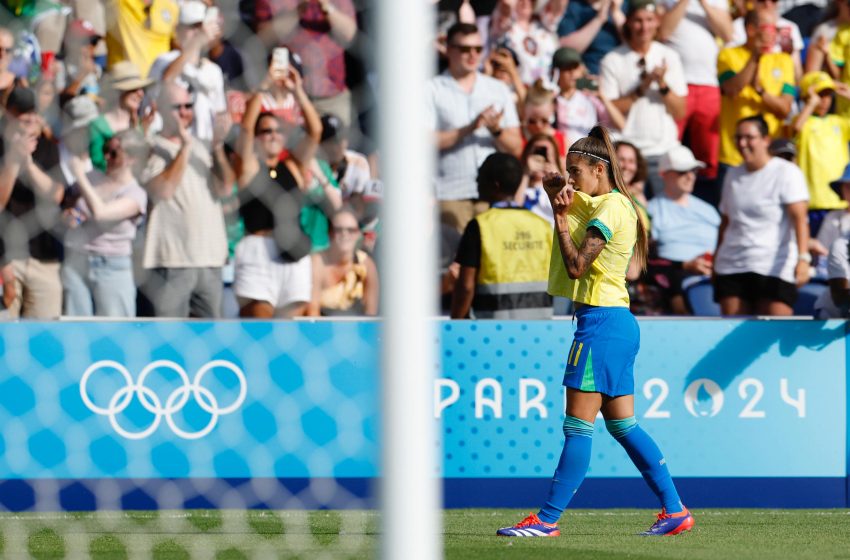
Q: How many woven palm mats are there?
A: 0